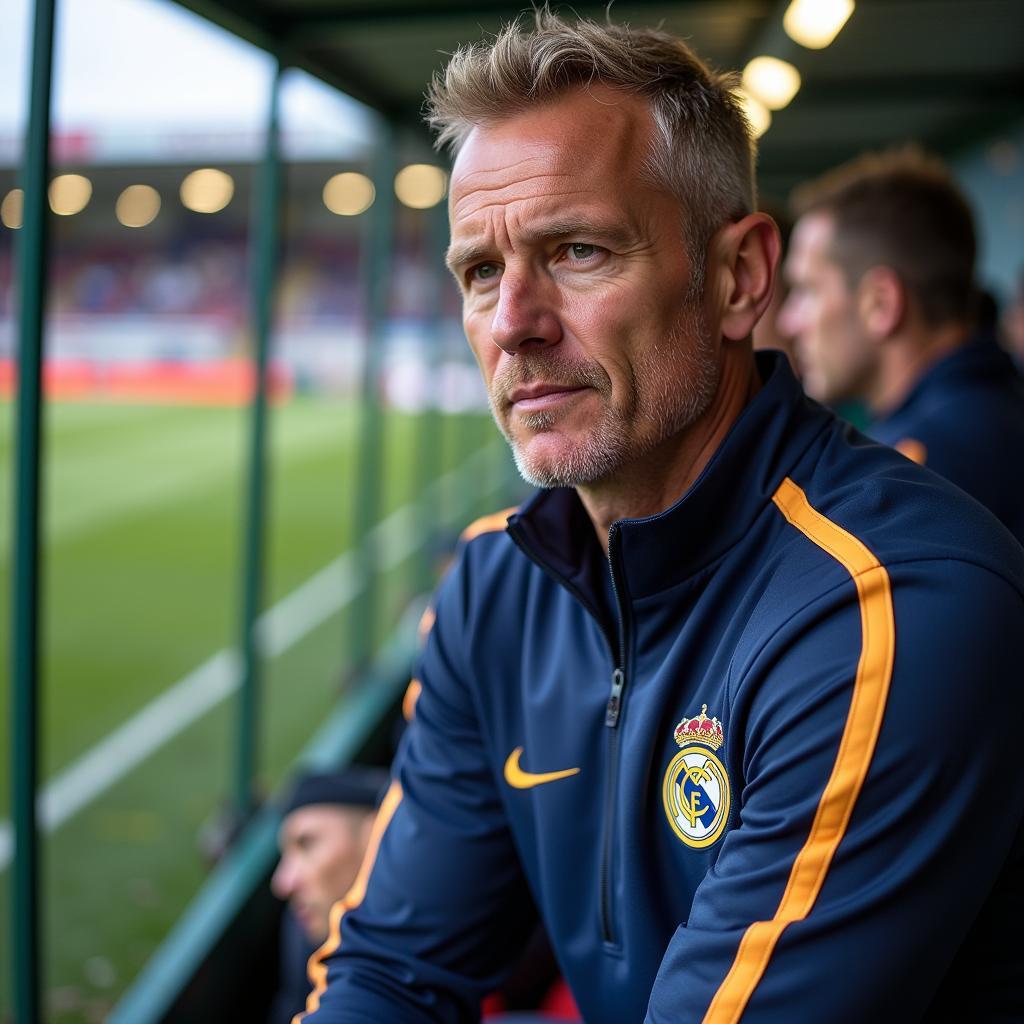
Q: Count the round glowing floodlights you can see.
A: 9